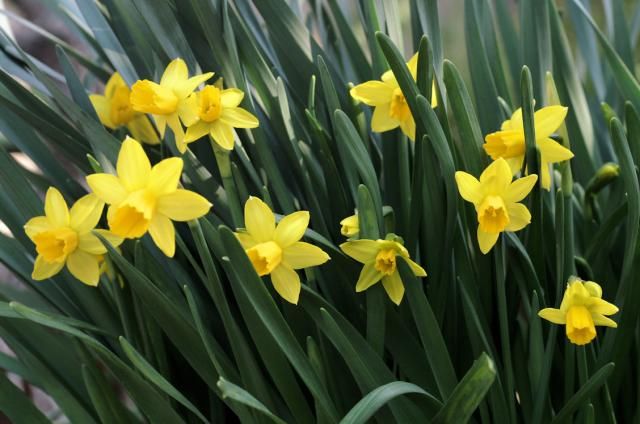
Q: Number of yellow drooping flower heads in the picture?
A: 11